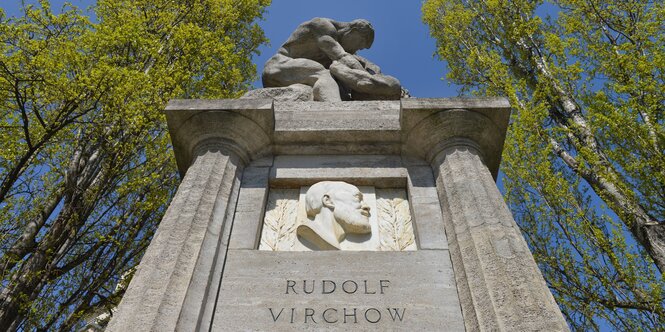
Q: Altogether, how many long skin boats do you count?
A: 0